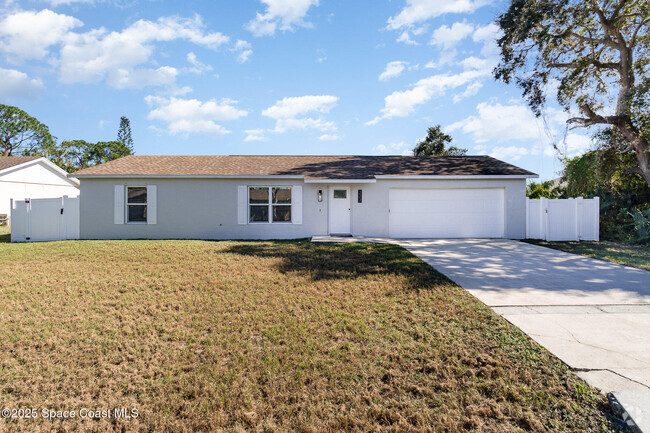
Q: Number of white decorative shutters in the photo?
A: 4